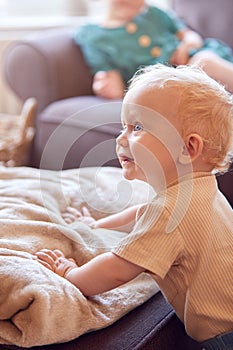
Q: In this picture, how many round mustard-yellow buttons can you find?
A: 3